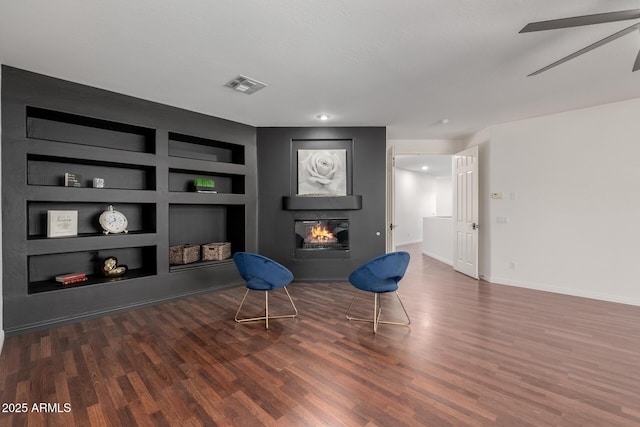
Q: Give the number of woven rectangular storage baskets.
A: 2